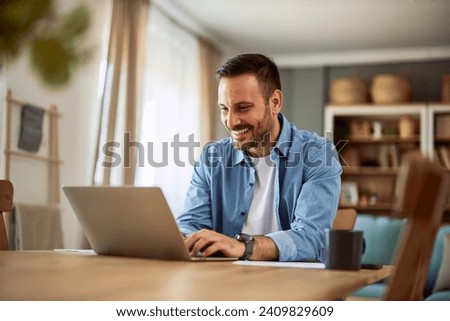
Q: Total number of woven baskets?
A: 2